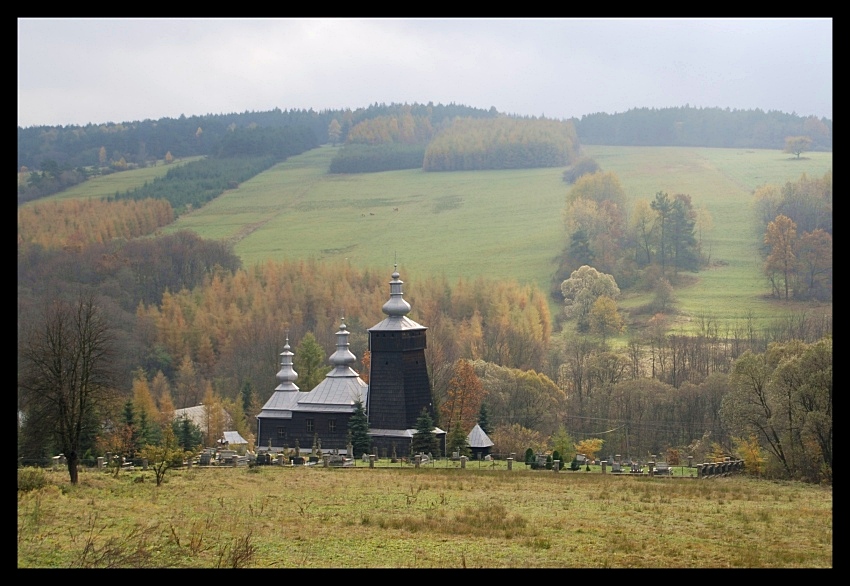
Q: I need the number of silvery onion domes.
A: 3